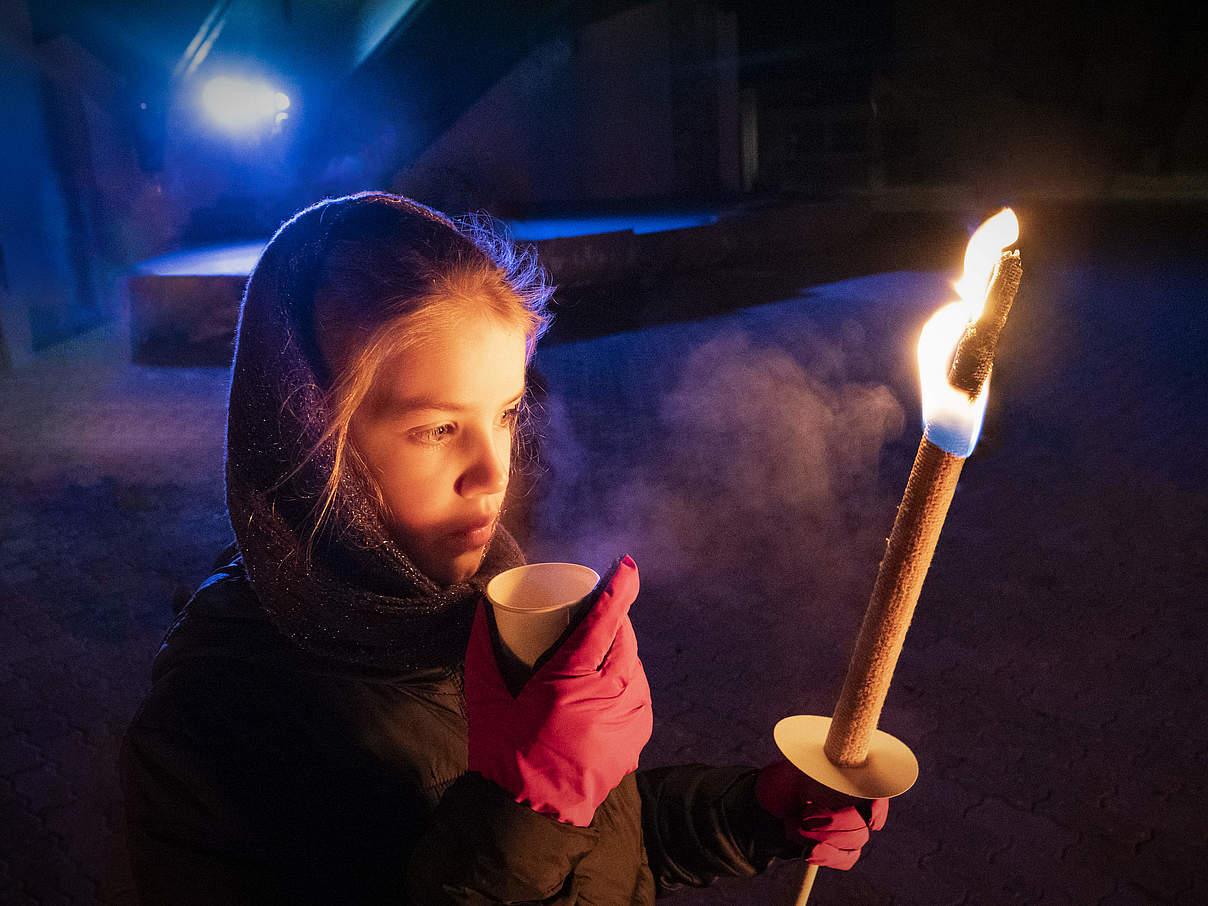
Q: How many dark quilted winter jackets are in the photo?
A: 1